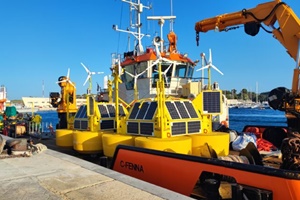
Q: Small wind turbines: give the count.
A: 6